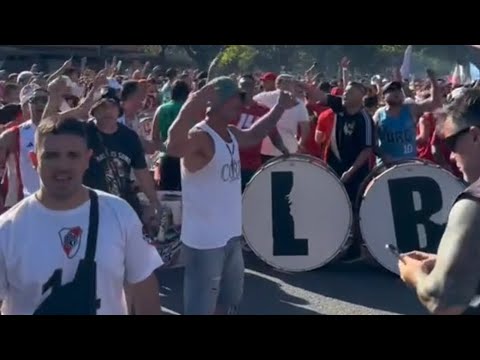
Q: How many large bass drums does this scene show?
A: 2